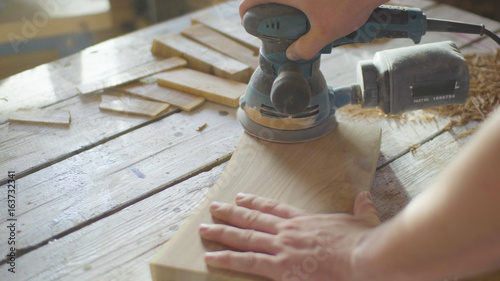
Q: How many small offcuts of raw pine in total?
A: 8